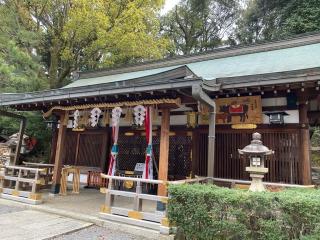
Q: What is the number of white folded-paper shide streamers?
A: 4